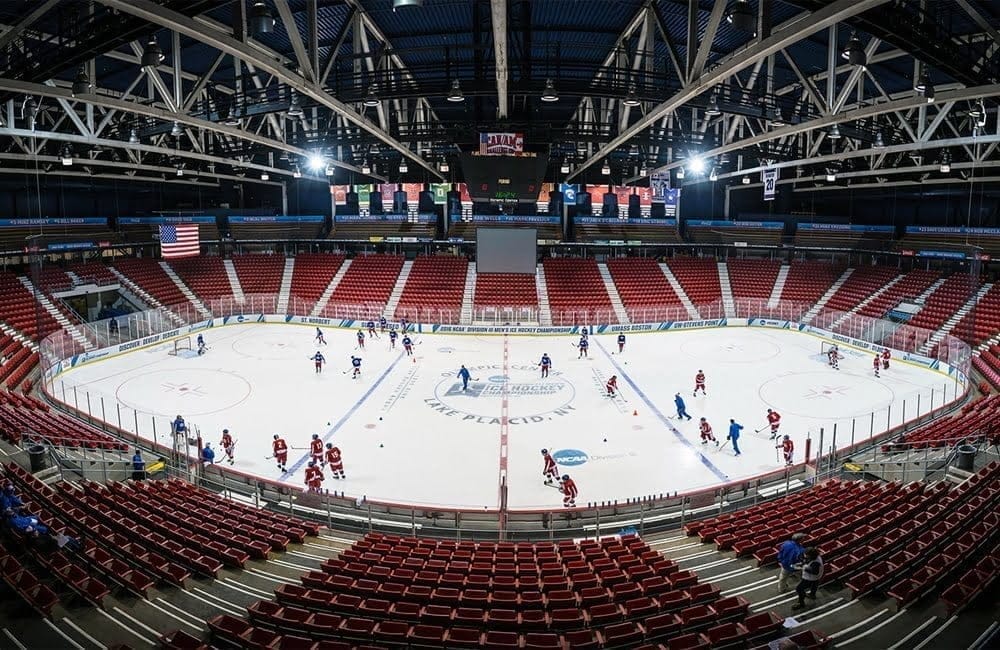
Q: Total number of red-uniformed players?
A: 15